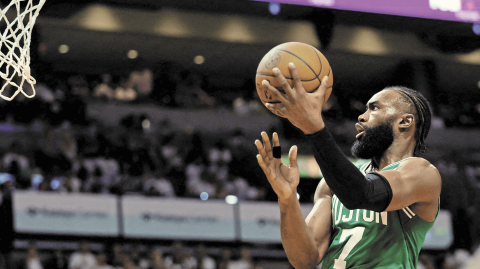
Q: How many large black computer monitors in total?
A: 0